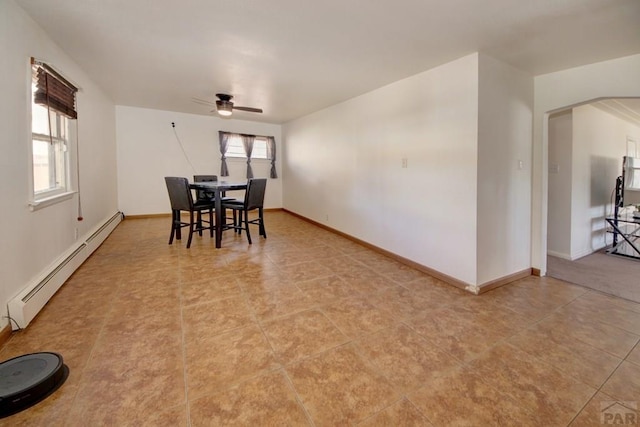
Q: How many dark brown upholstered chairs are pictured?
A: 3